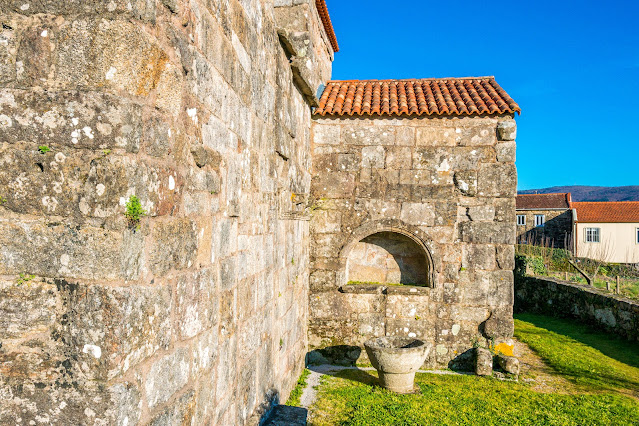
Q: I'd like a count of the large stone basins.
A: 1